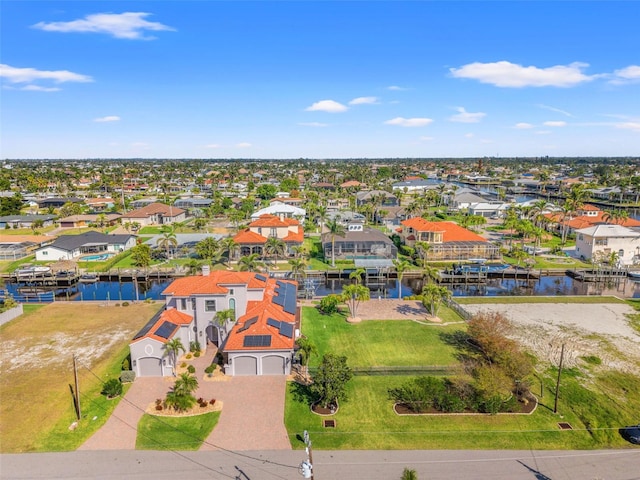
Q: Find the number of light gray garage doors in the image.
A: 3